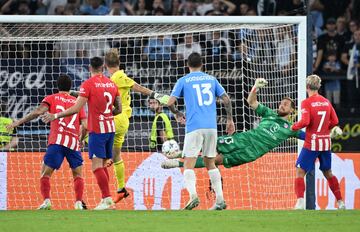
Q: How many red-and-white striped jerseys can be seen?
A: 3